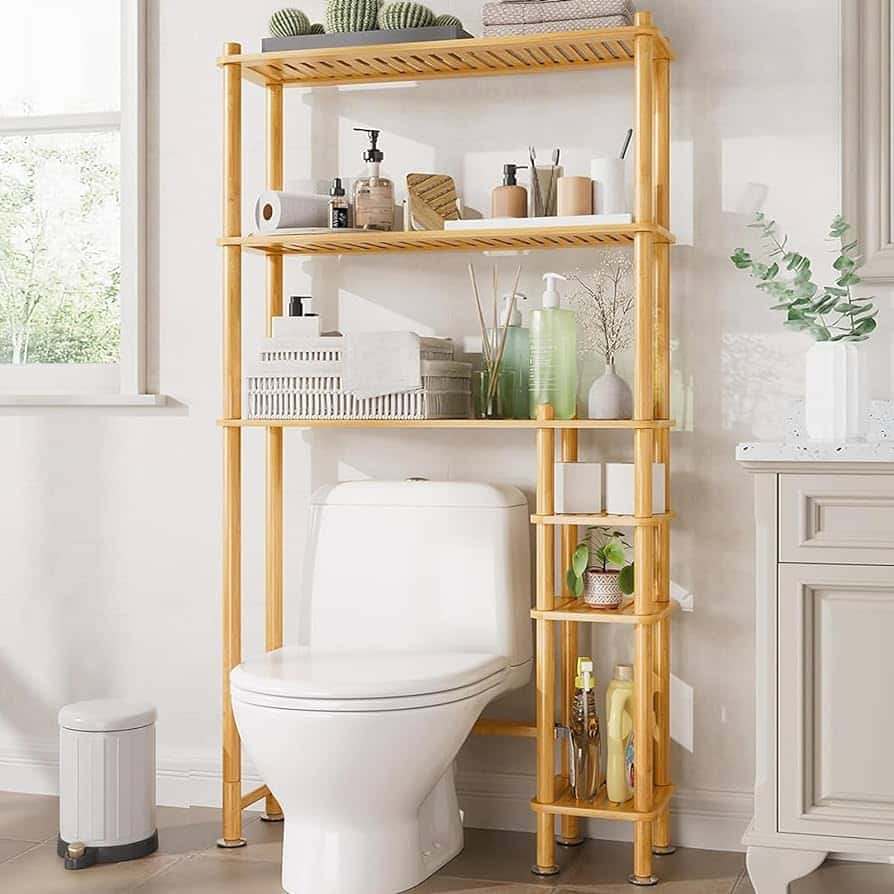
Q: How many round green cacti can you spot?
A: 5